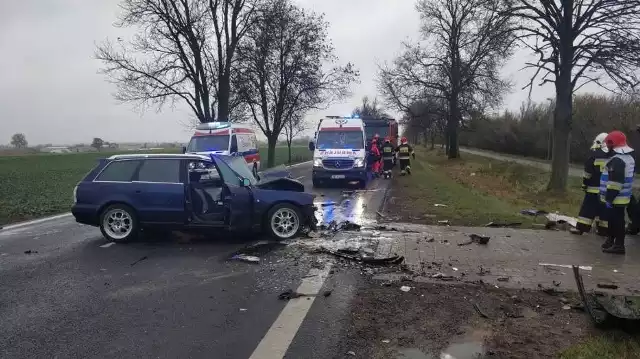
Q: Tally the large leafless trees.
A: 4